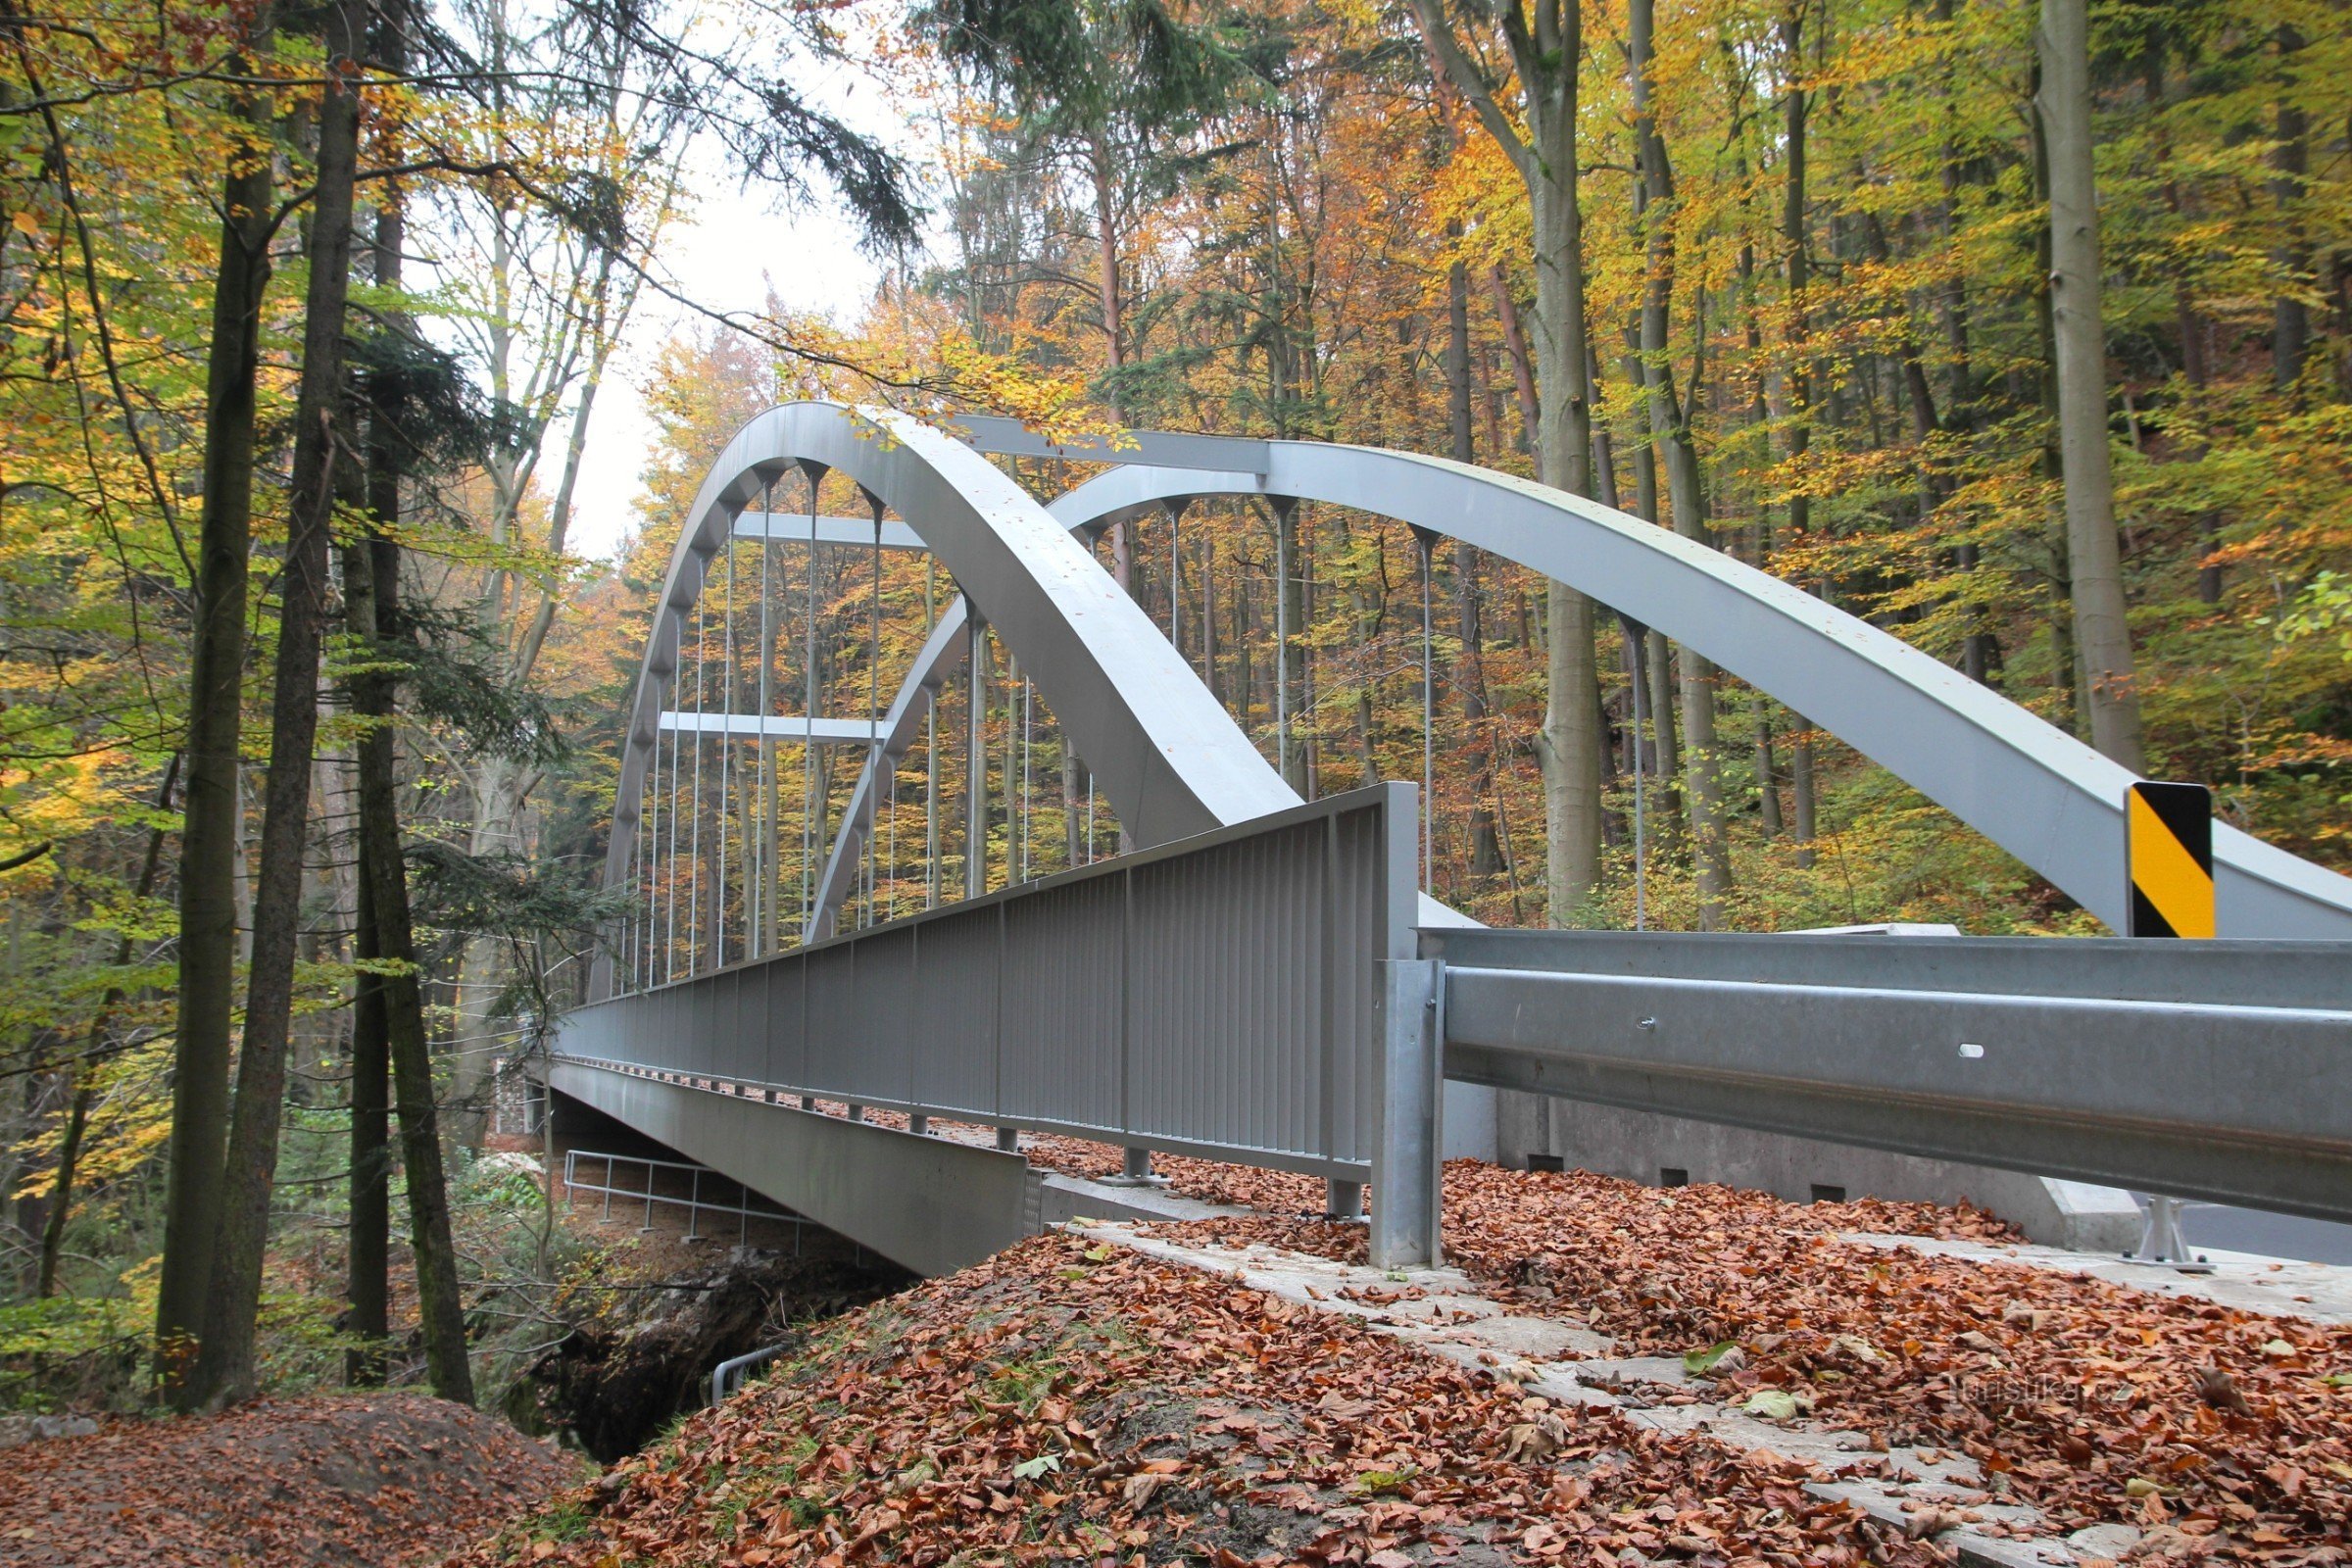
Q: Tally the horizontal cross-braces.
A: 3